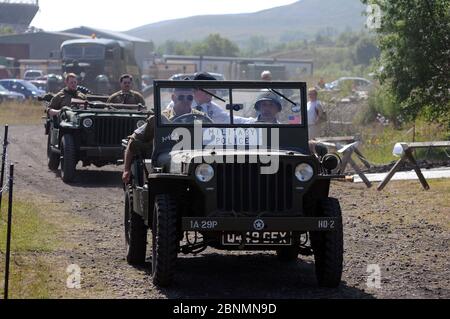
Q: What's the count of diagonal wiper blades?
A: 2